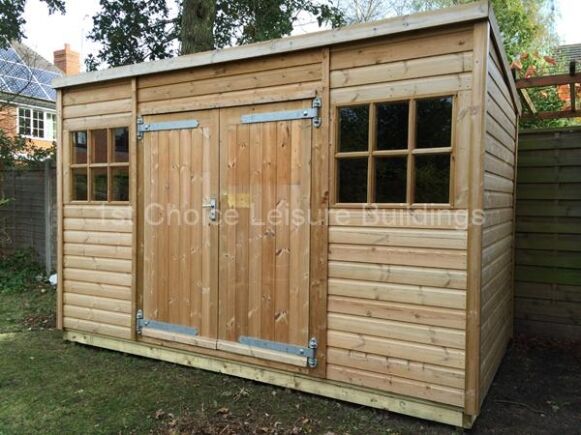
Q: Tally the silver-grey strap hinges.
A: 4